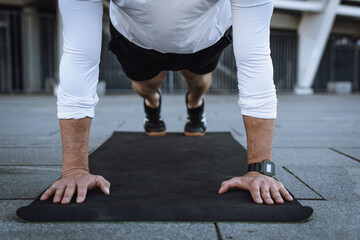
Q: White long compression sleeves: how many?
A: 2